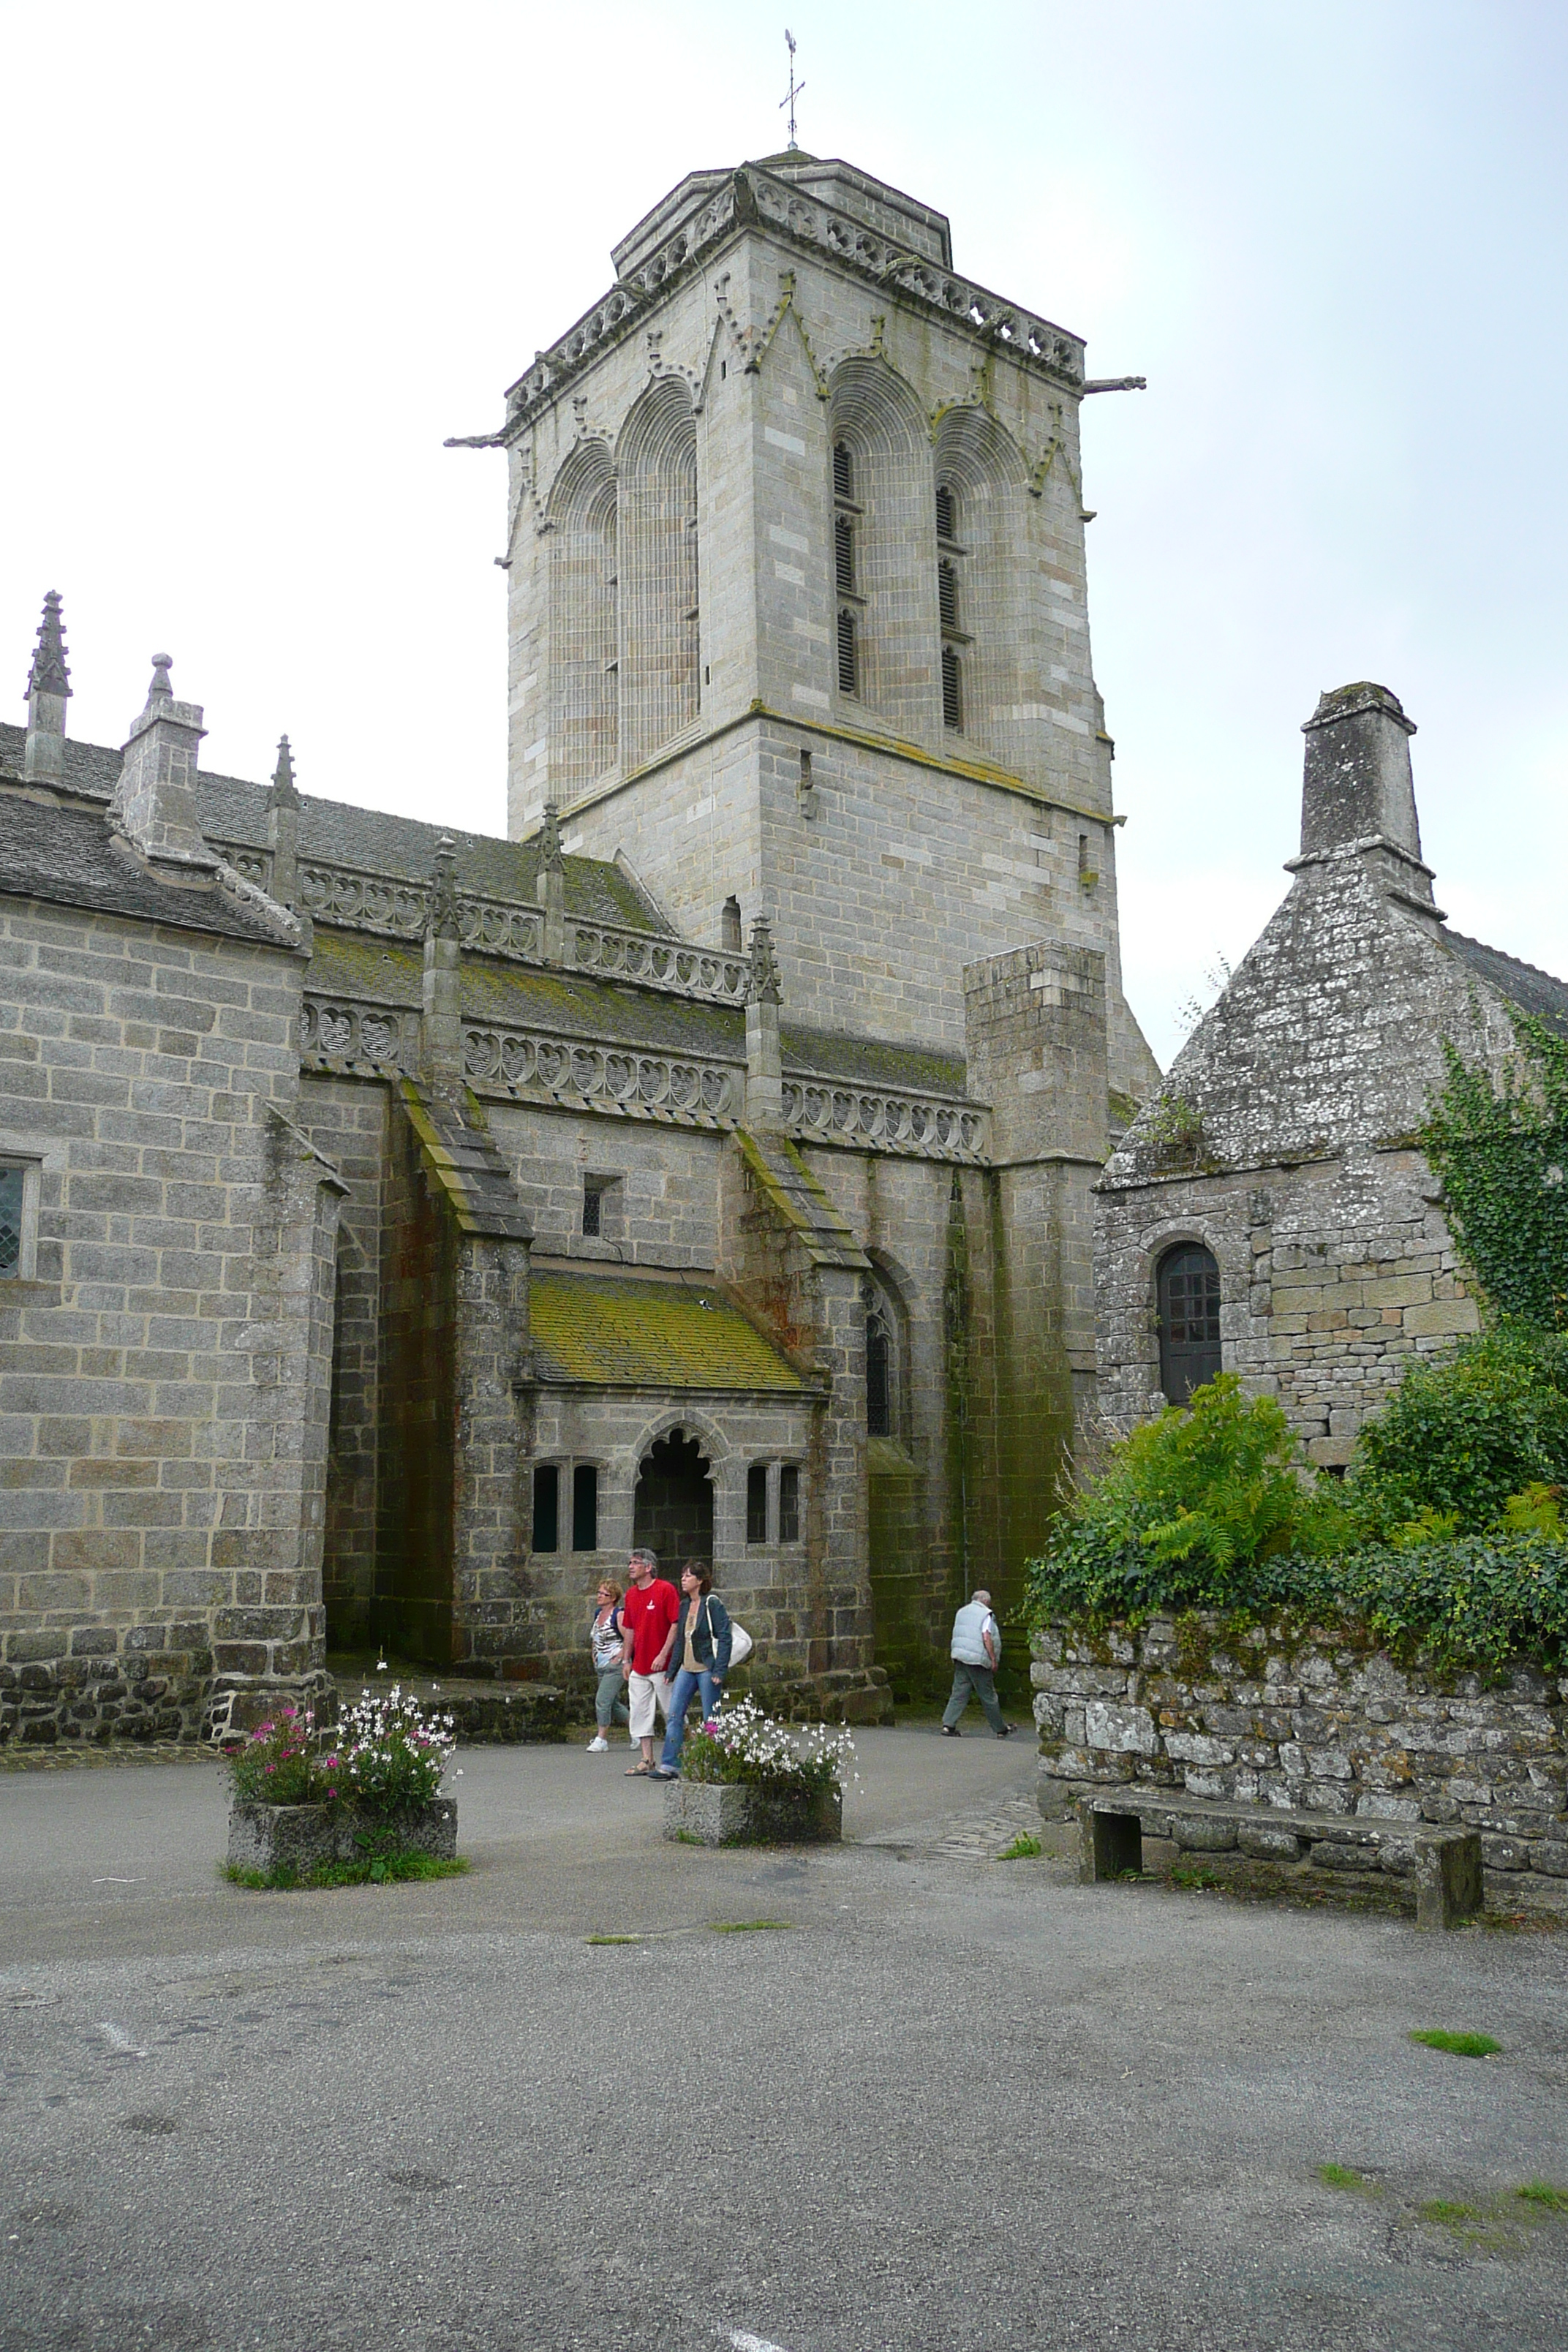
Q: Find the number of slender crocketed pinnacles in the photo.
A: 5